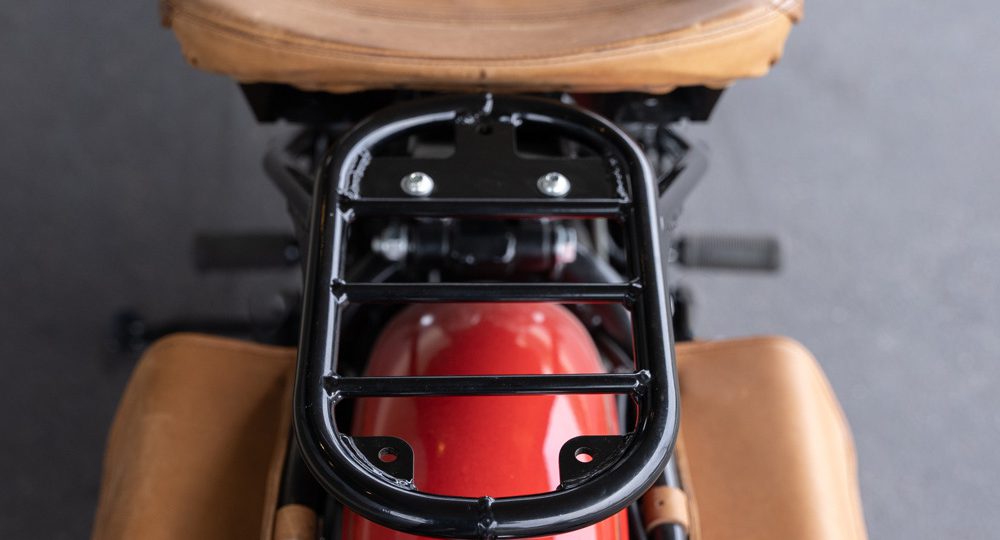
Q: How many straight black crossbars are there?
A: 3